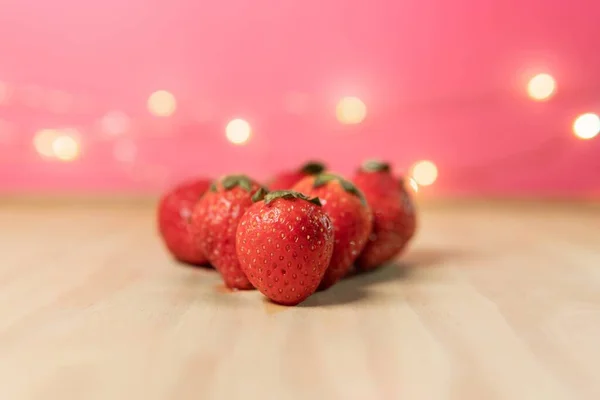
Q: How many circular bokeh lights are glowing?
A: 8